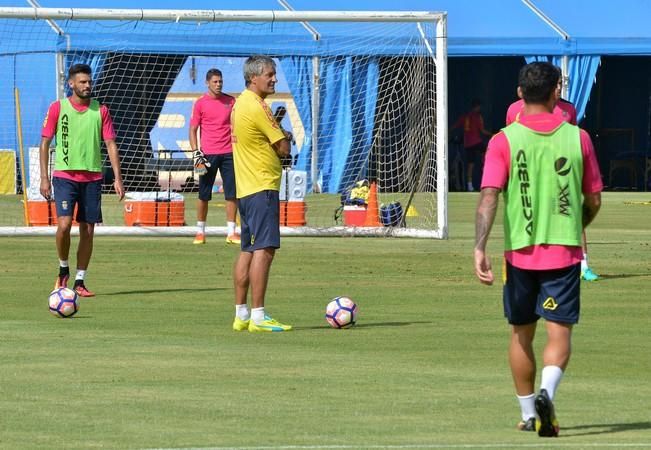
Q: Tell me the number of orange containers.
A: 3